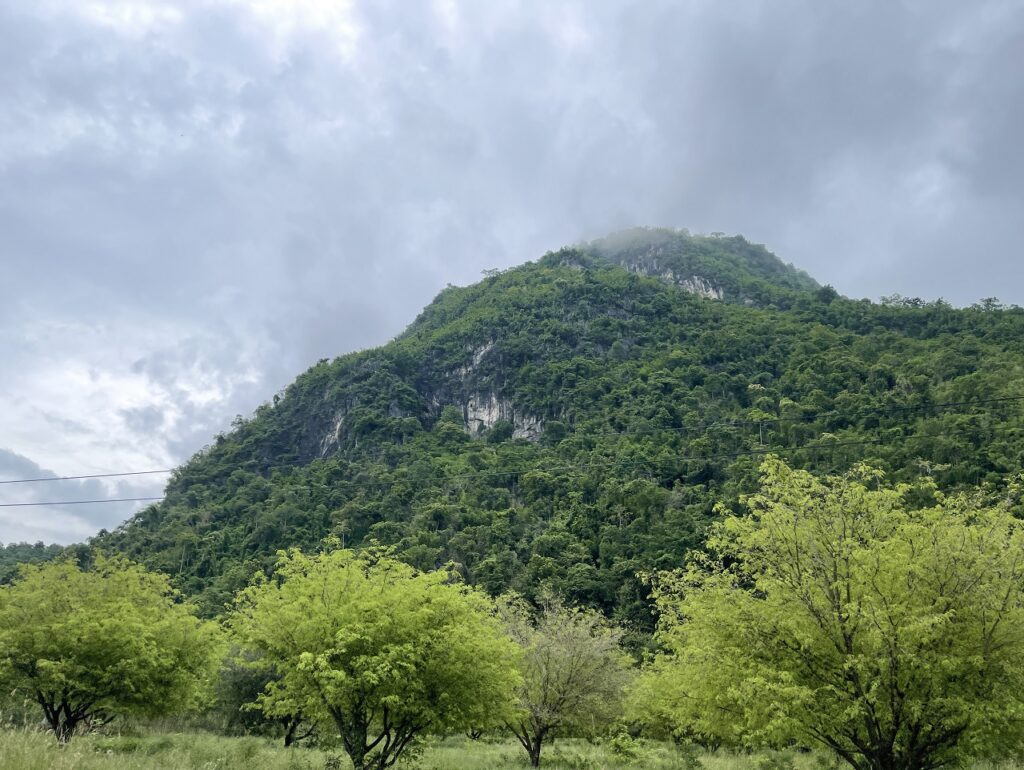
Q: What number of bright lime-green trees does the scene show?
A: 3